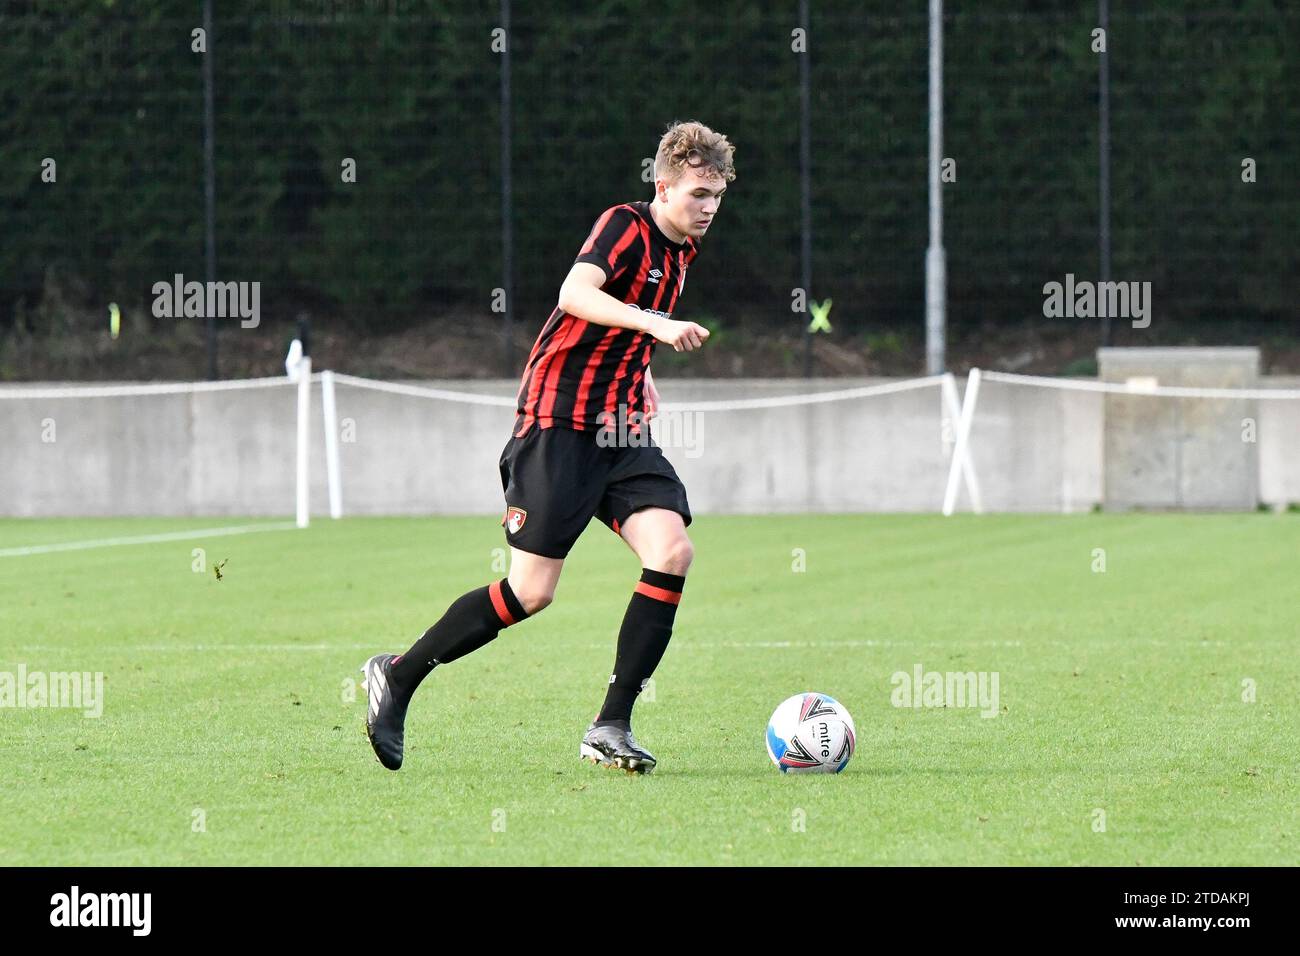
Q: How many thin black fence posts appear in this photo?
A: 4